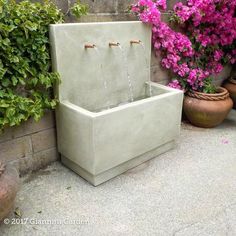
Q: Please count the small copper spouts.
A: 3